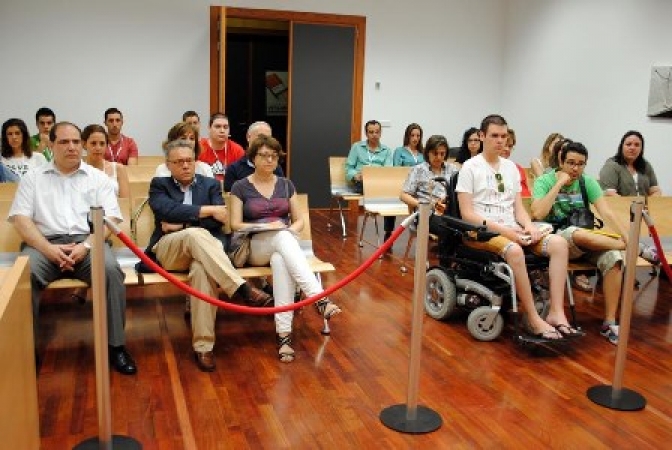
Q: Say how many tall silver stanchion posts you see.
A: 3